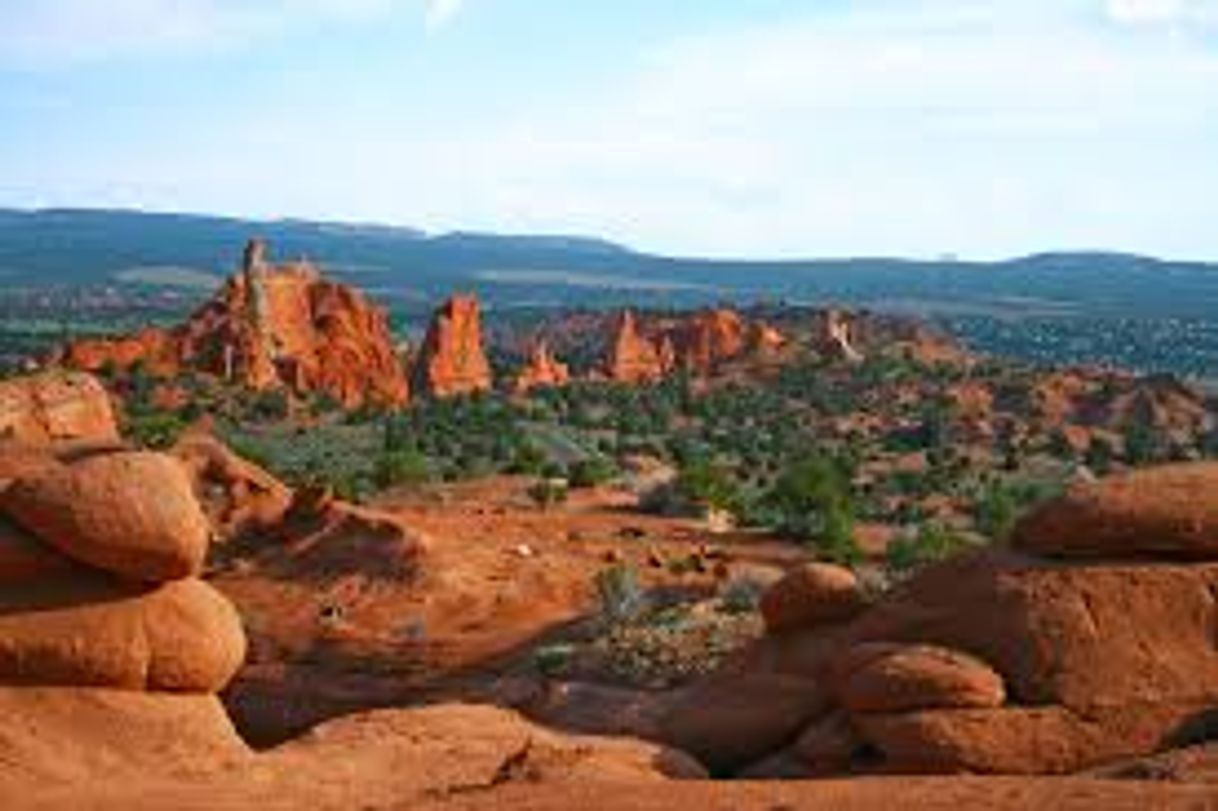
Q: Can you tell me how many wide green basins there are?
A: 1